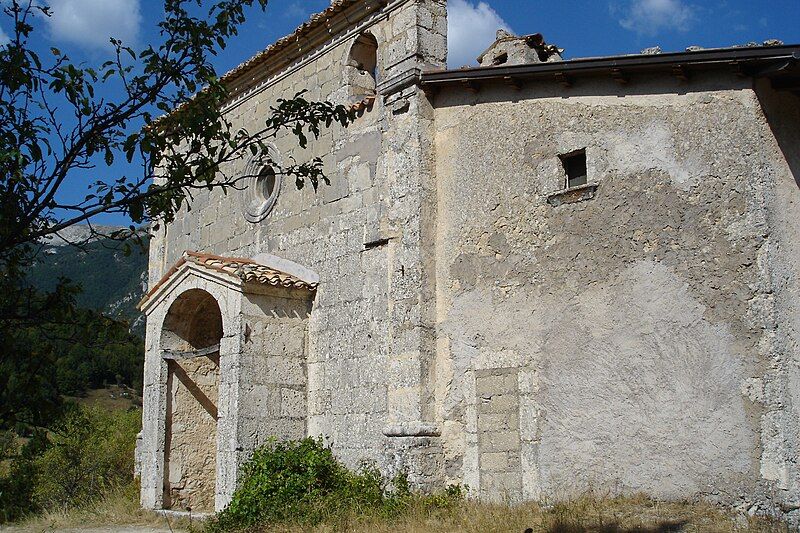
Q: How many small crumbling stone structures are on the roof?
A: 1